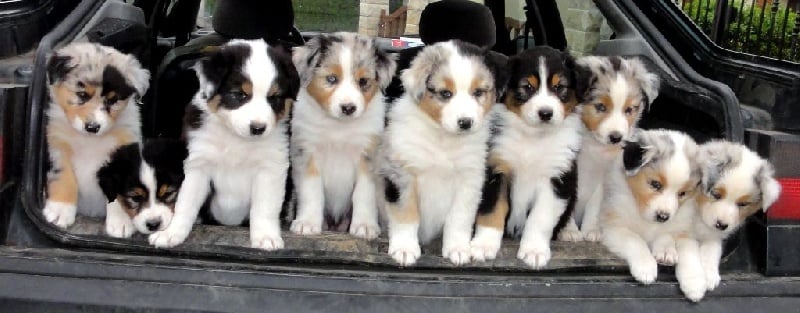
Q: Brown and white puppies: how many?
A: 6